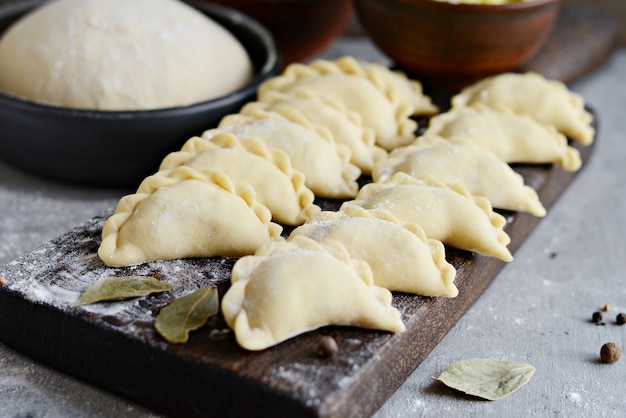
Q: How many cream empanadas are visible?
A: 12